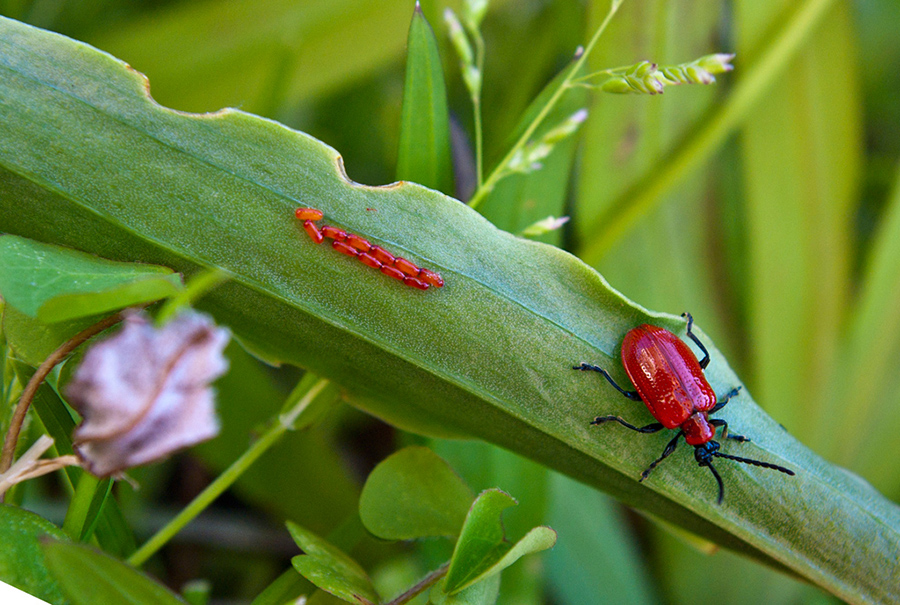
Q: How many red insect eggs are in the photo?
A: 11